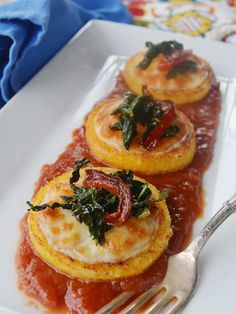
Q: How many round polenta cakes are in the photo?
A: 3